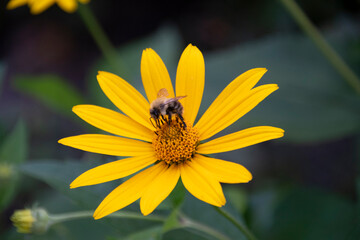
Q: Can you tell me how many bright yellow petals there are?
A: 13